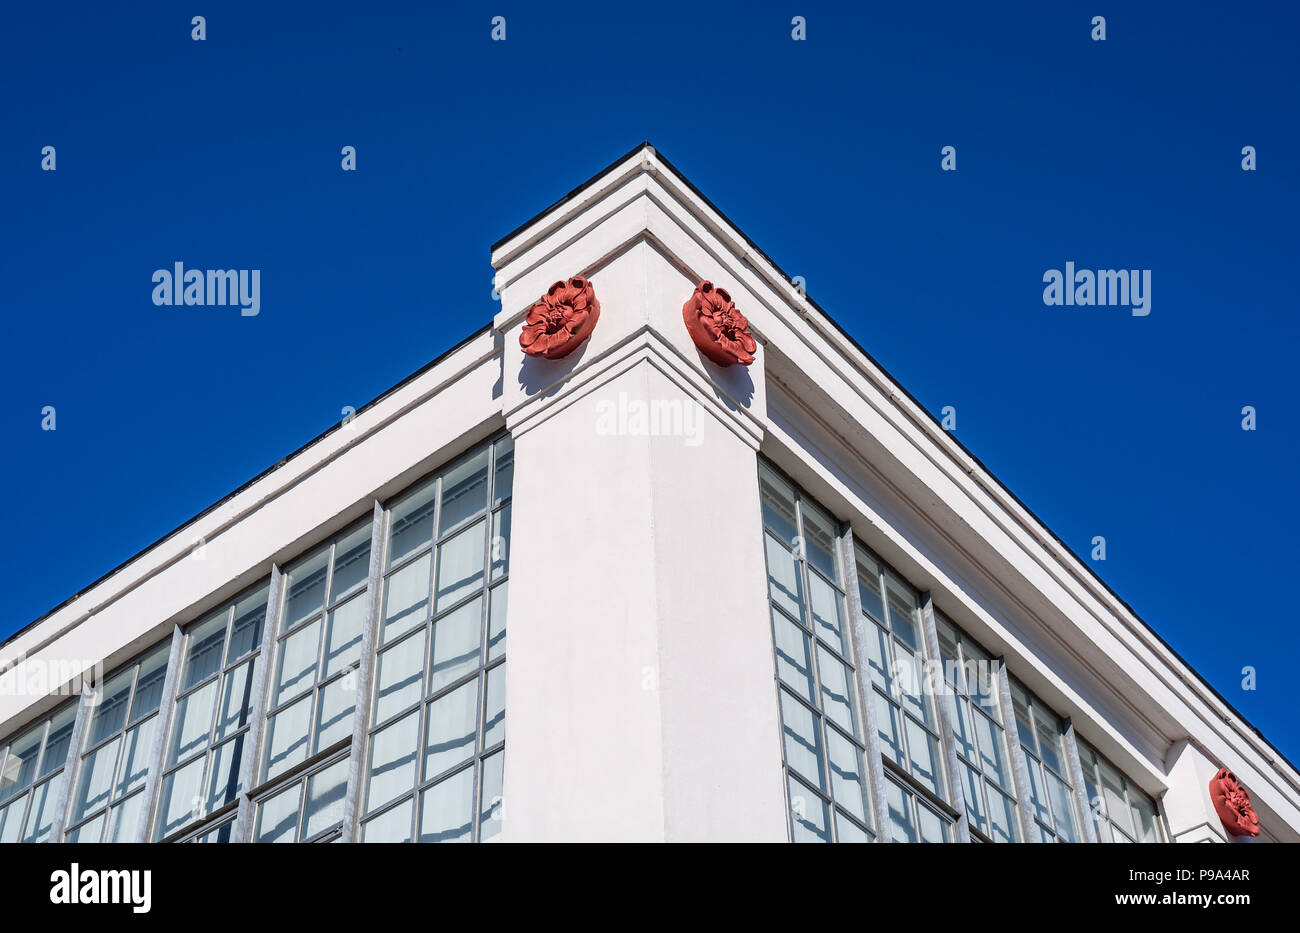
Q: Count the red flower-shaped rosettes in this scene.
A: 3